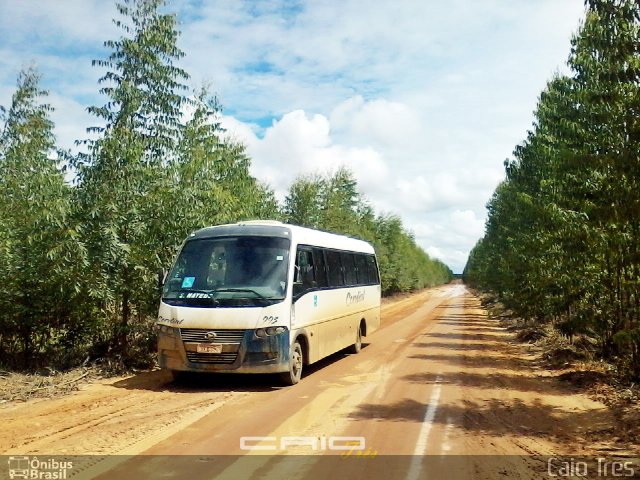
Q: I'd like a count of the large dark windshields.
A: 1